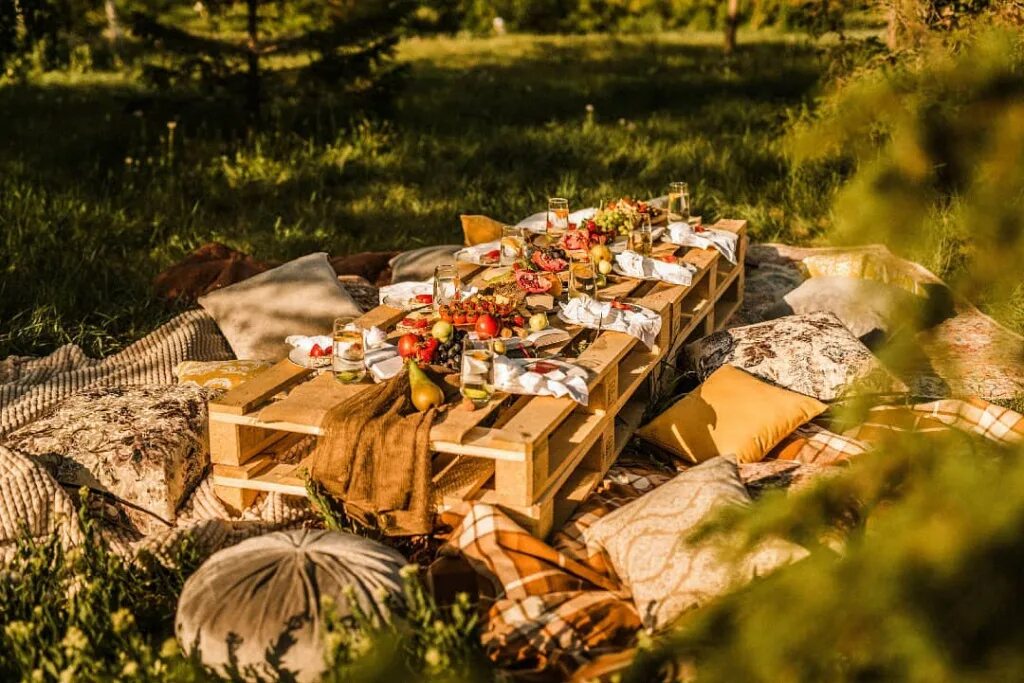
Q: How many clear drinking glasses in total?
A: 8